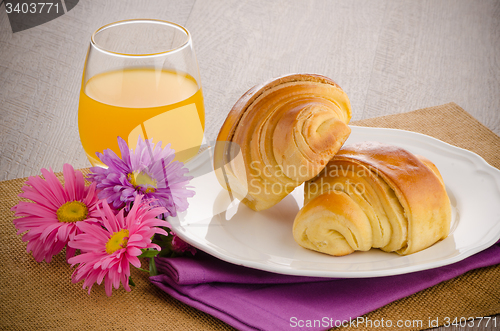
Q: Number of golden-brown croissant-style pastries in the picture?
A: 2